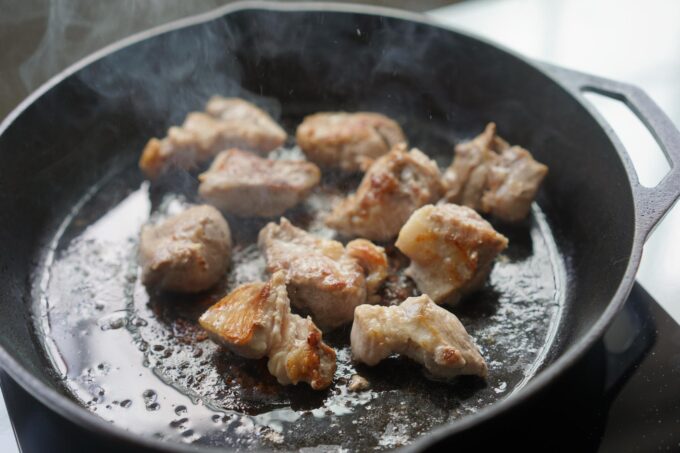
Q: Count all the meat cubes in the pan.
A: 10